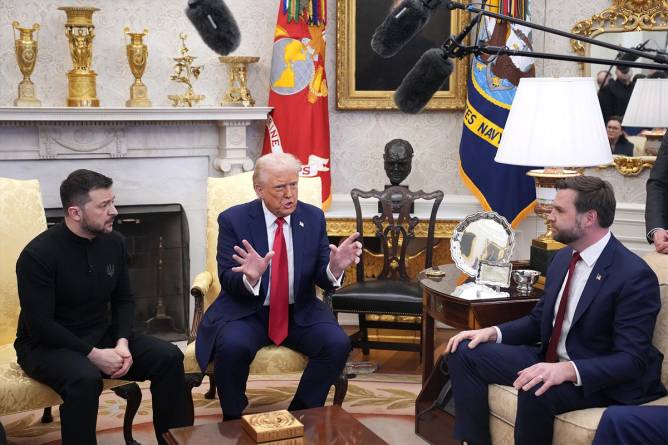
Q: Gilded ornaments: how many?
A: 5